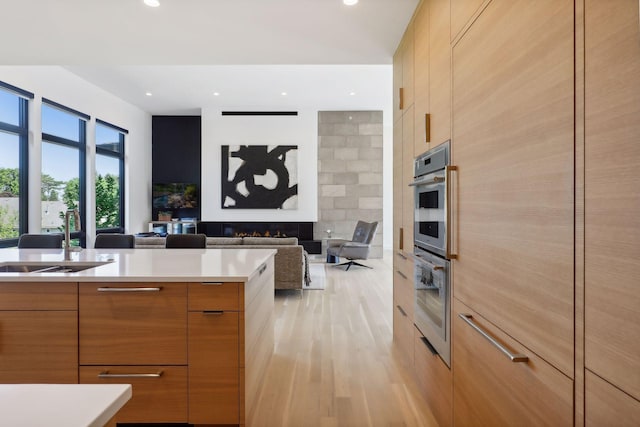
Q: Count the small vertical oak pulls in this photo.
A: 3